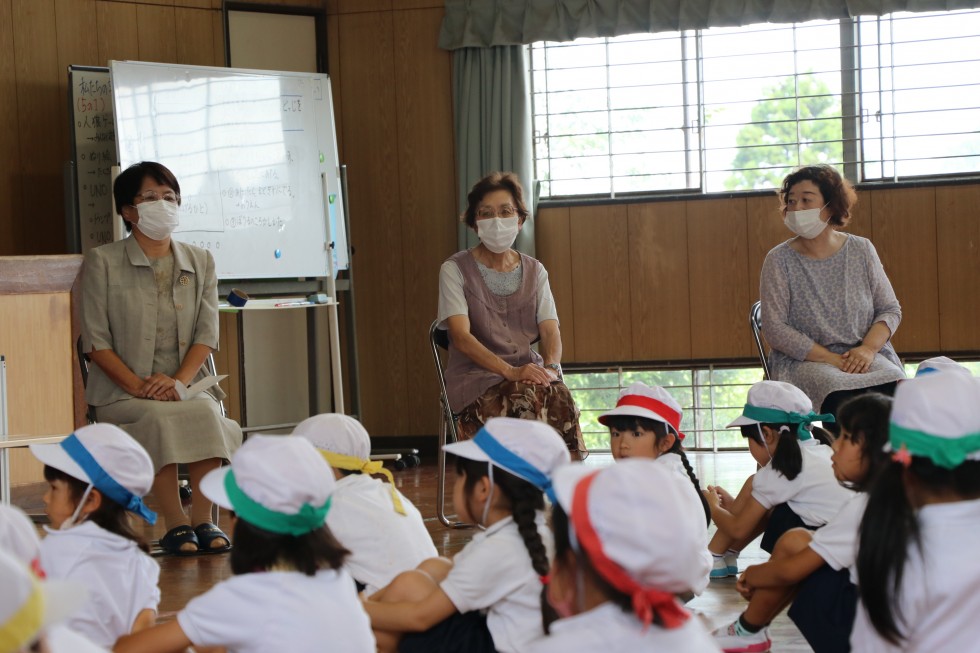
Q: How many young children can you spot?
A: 12